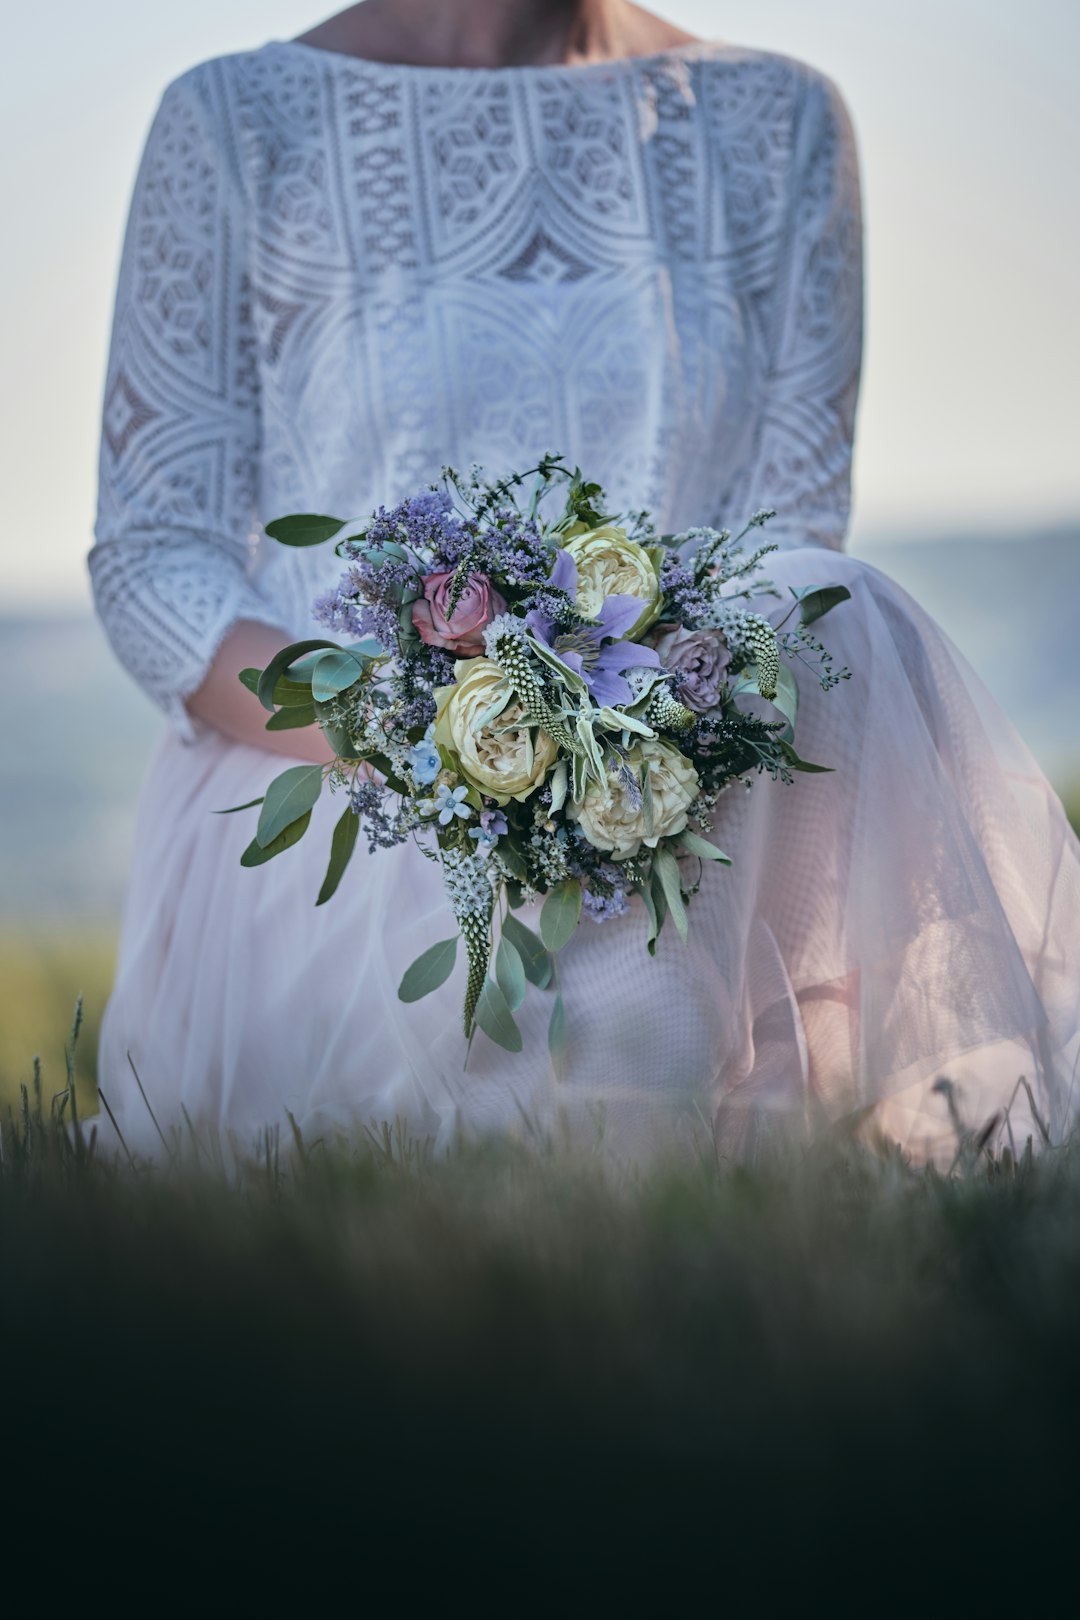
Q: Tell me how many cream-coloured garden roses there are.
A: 3